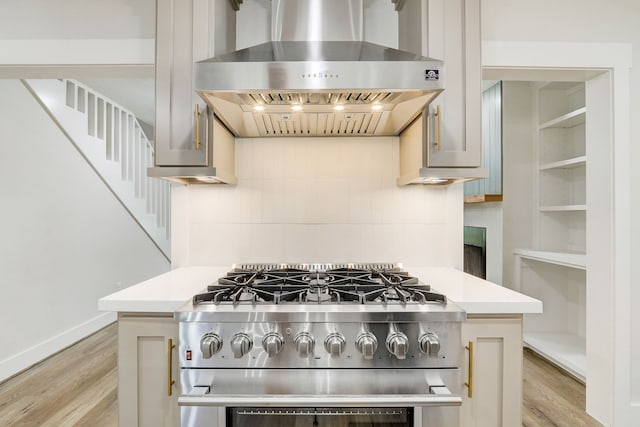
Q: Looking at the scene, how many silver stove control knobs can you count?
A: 8